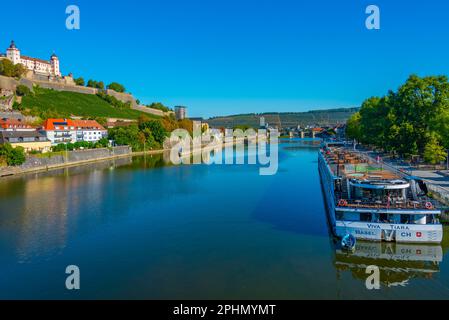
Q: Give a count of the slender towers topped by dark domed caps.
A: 2